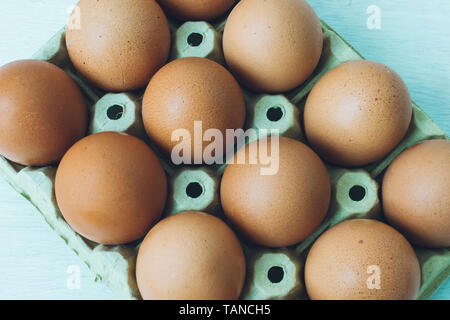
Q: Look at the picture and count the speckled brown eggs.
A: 11